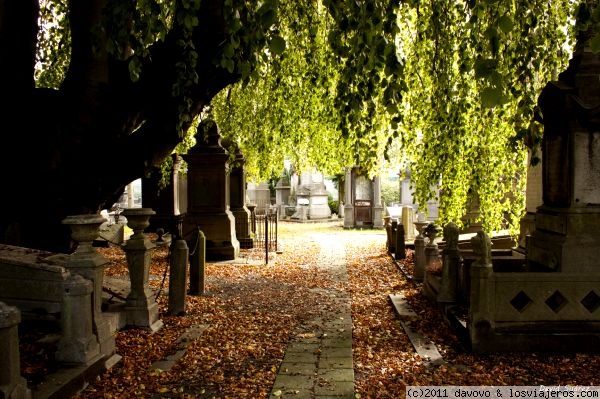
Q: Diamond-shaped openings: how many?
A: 3